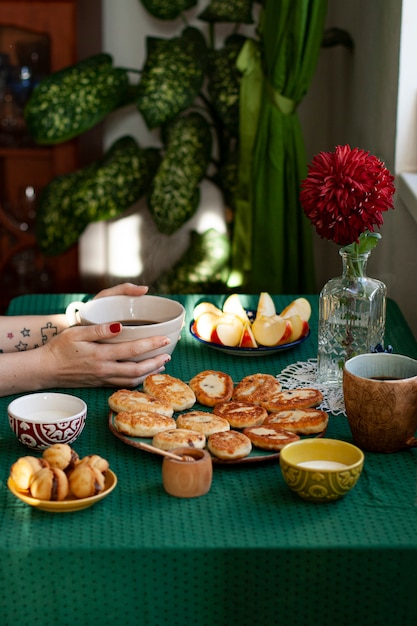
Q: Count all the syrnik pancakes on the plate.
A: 12